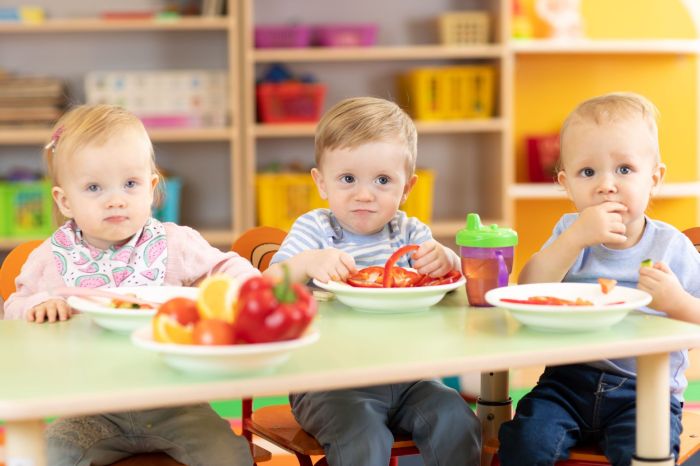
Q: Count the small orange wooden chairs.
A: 3